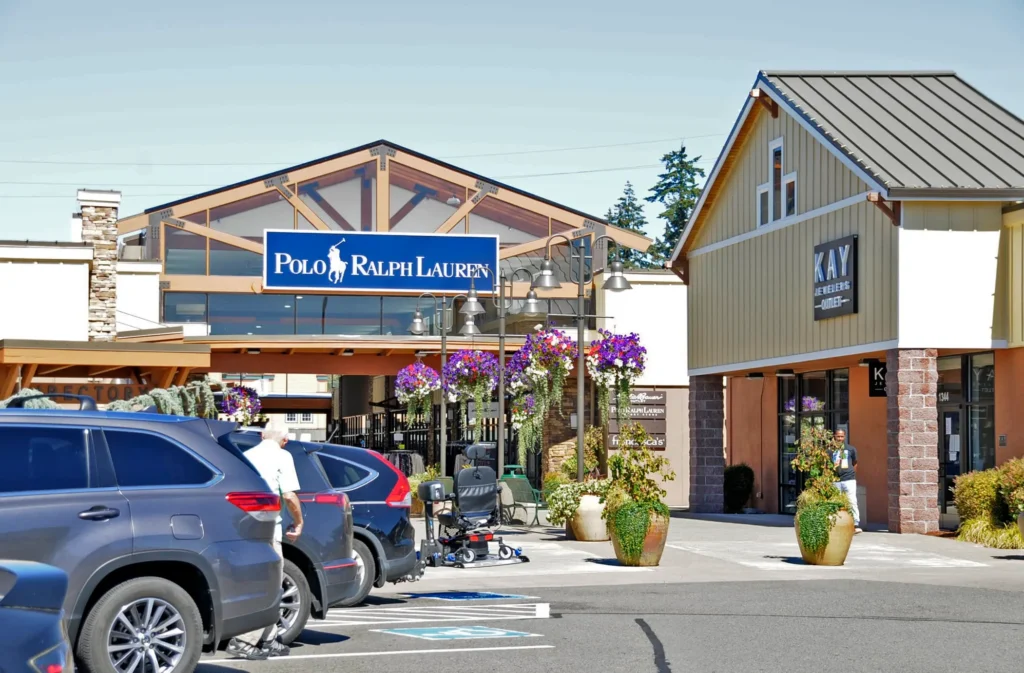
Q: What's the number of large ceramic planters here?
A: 3